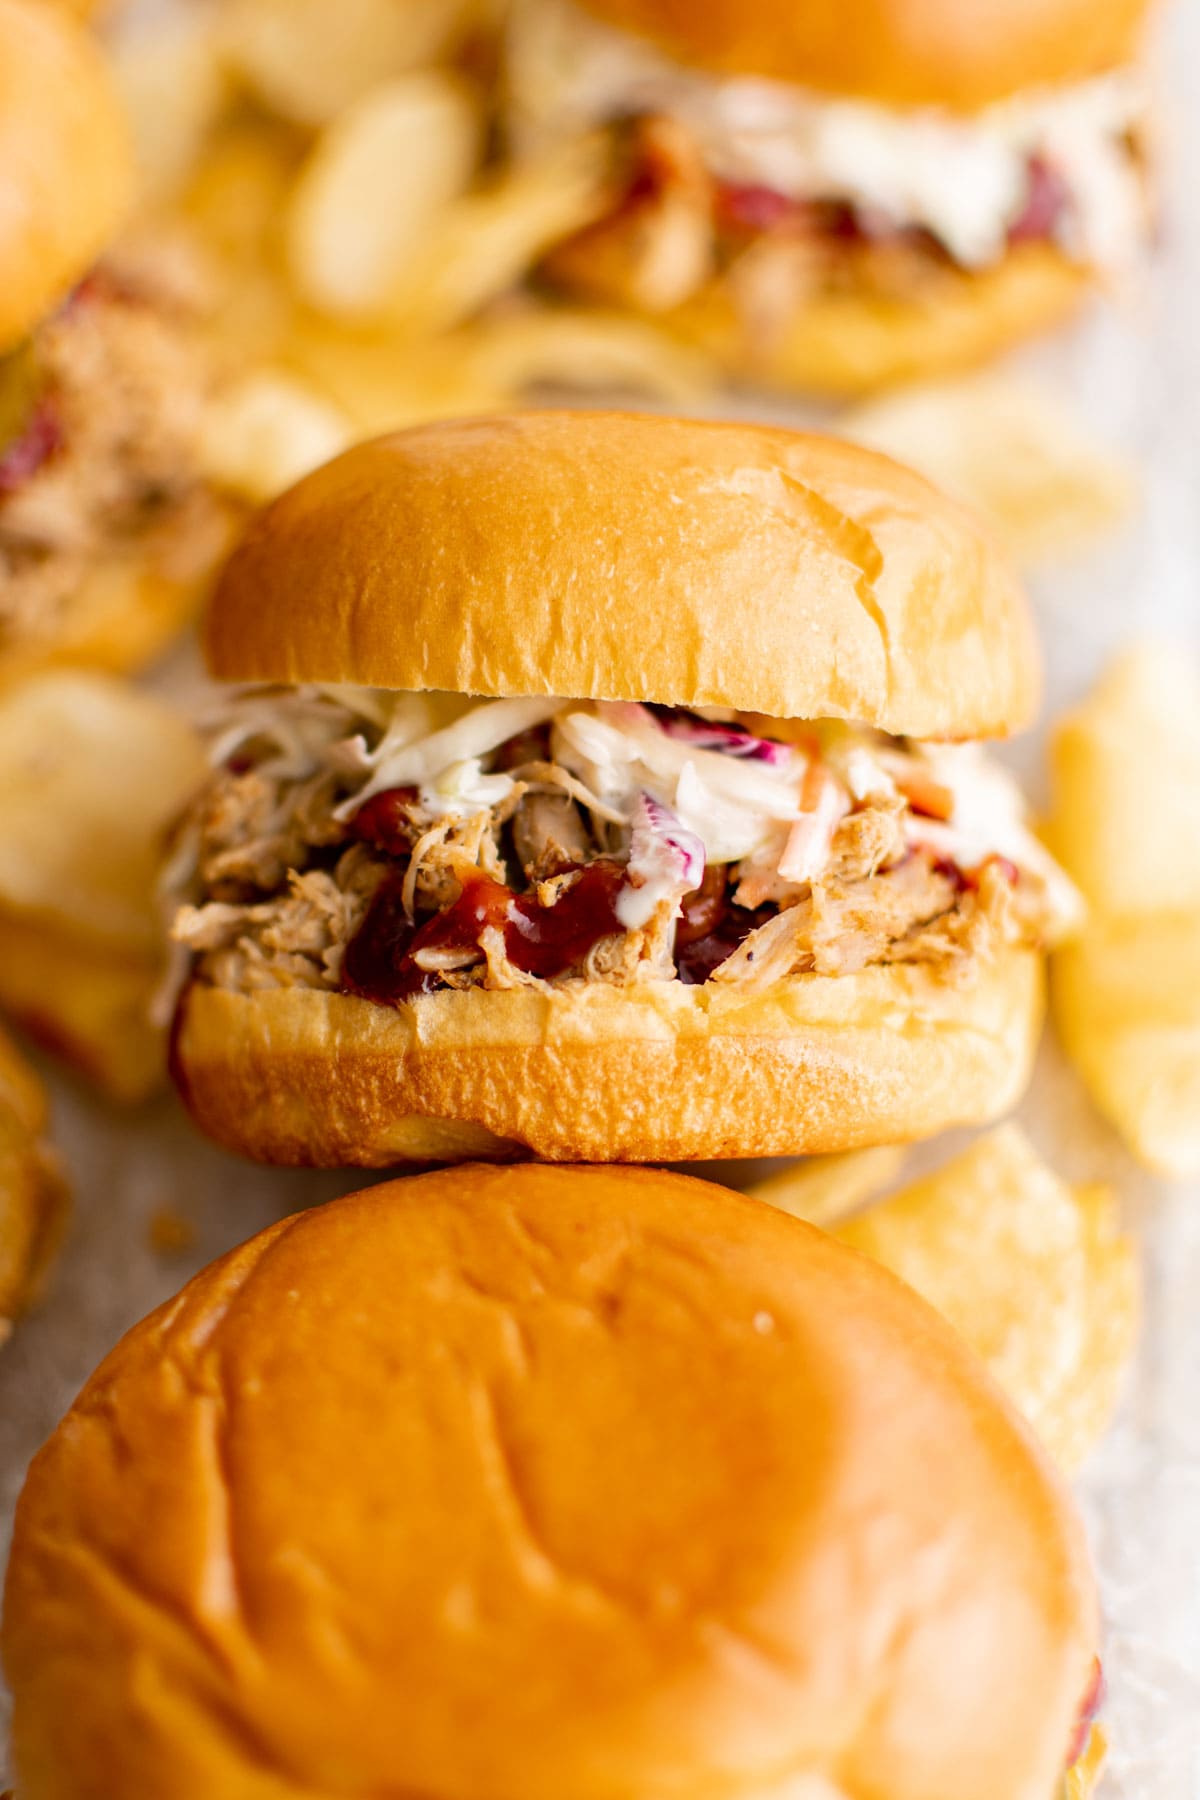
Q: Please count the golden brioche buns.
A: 4